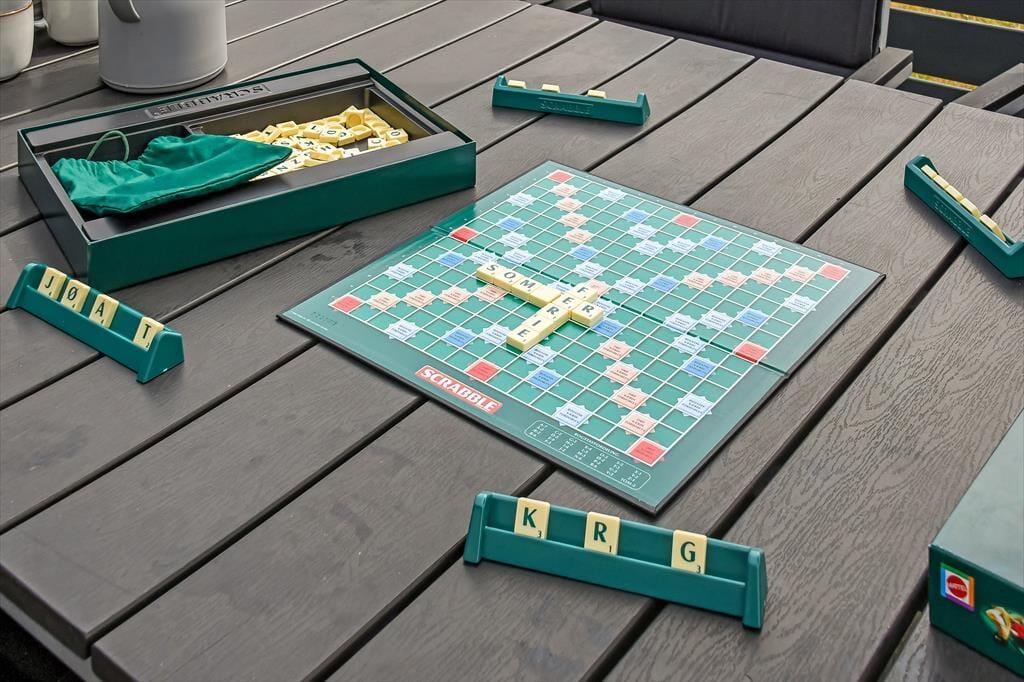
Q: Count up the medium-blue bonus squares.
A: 11